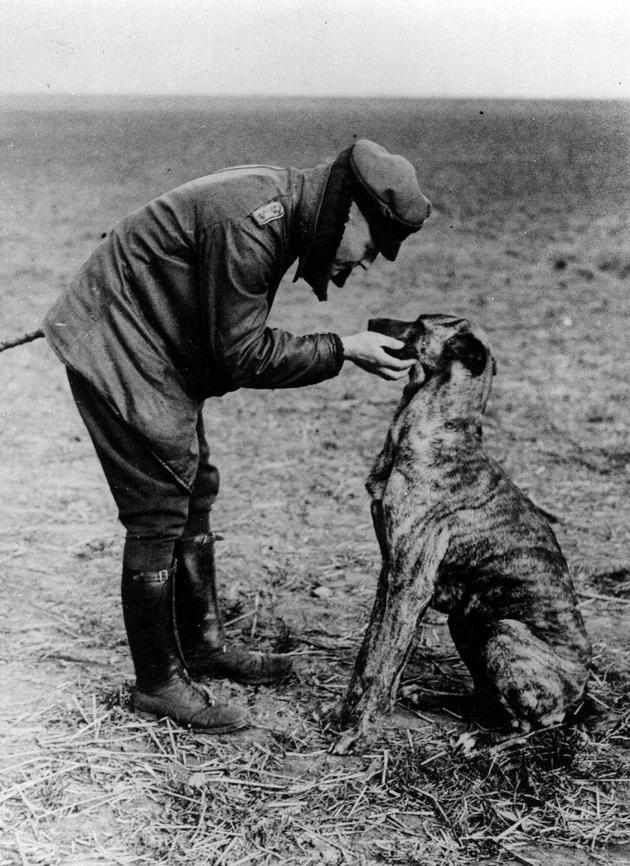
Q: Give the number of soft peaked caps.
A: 1